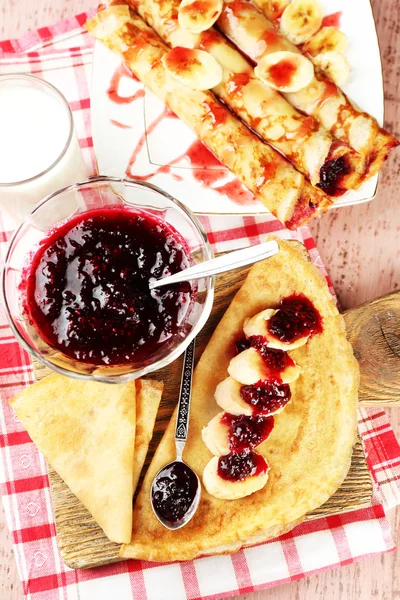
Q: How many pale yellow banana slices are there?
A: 12